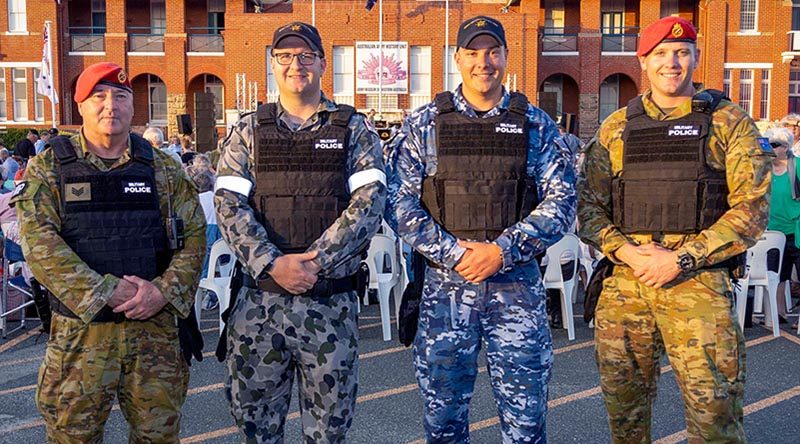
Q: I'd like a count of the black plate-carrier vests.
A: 4